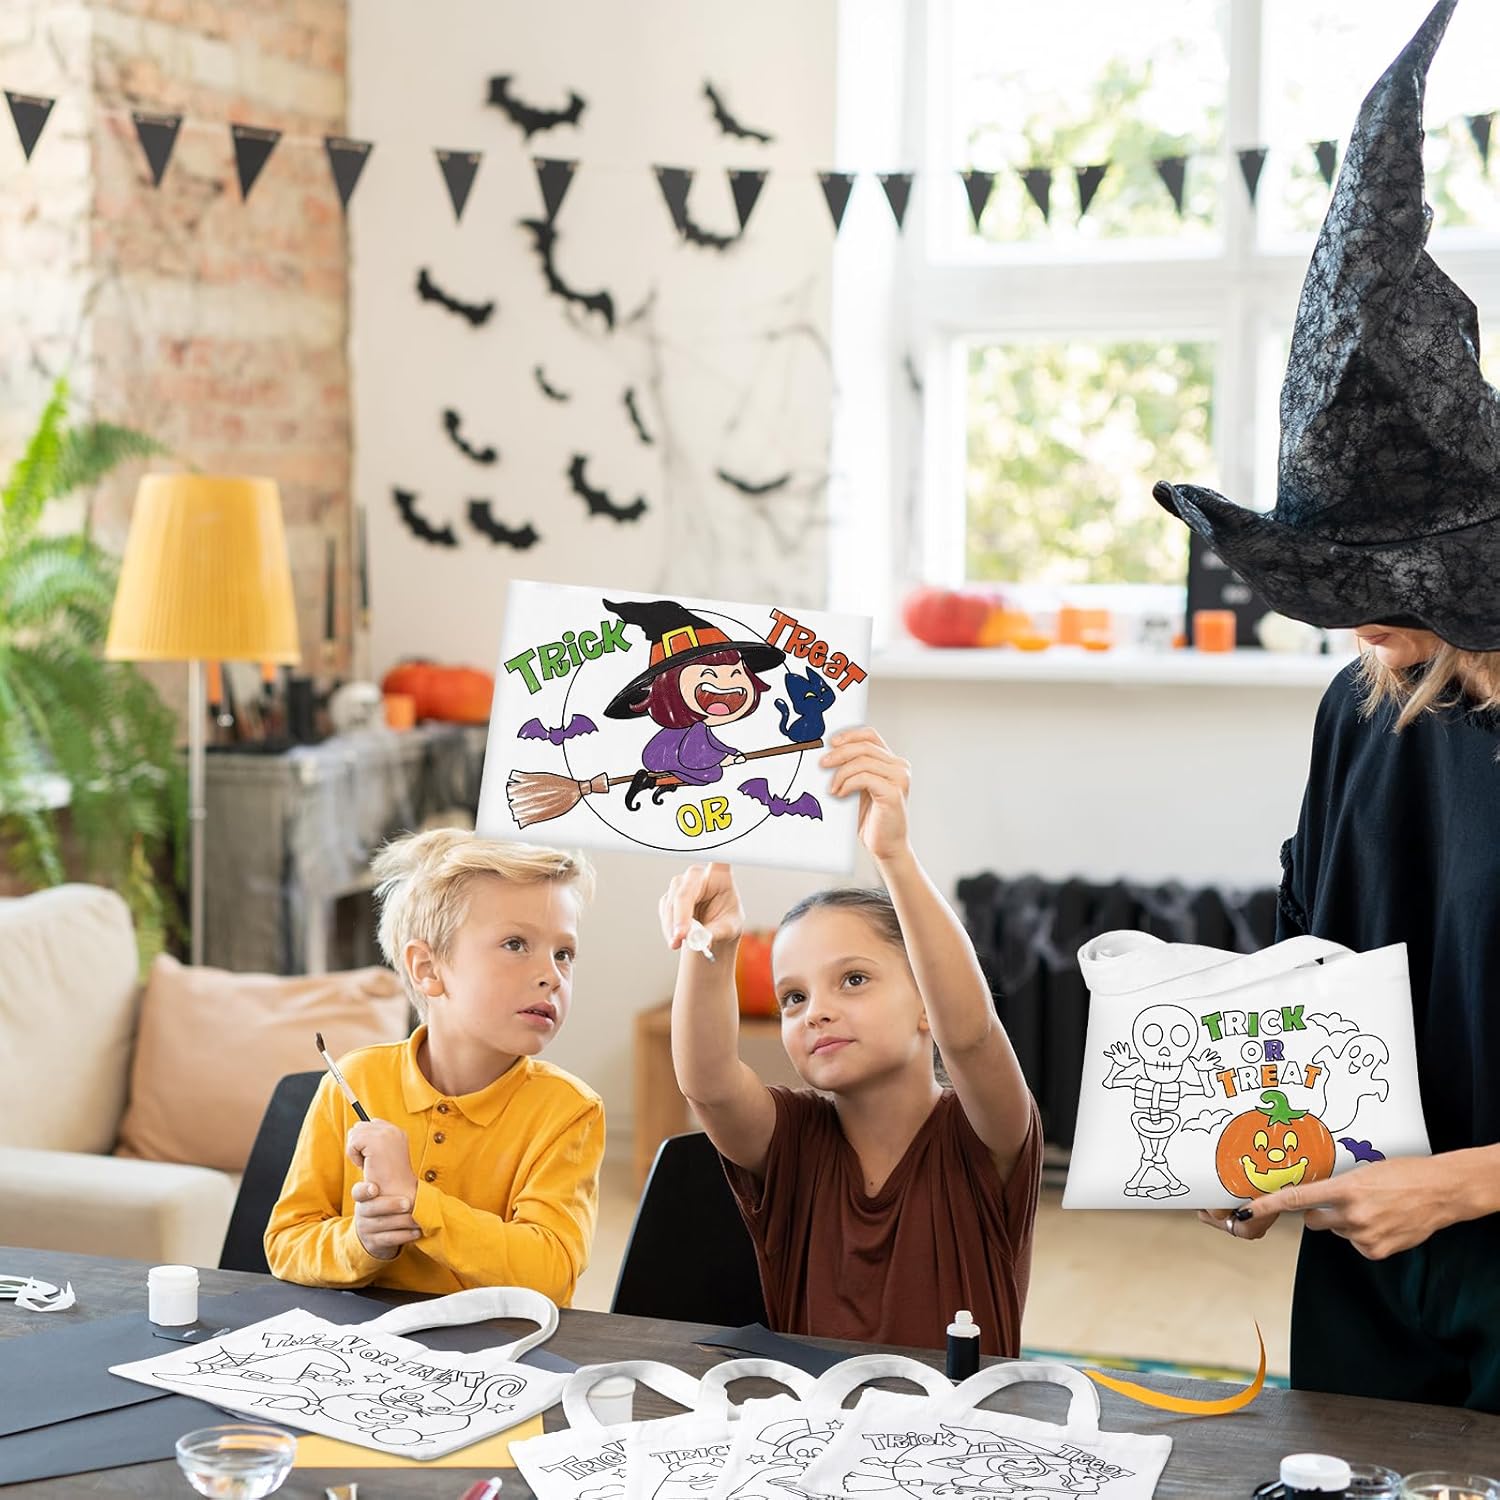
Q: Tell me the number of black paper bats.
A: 12